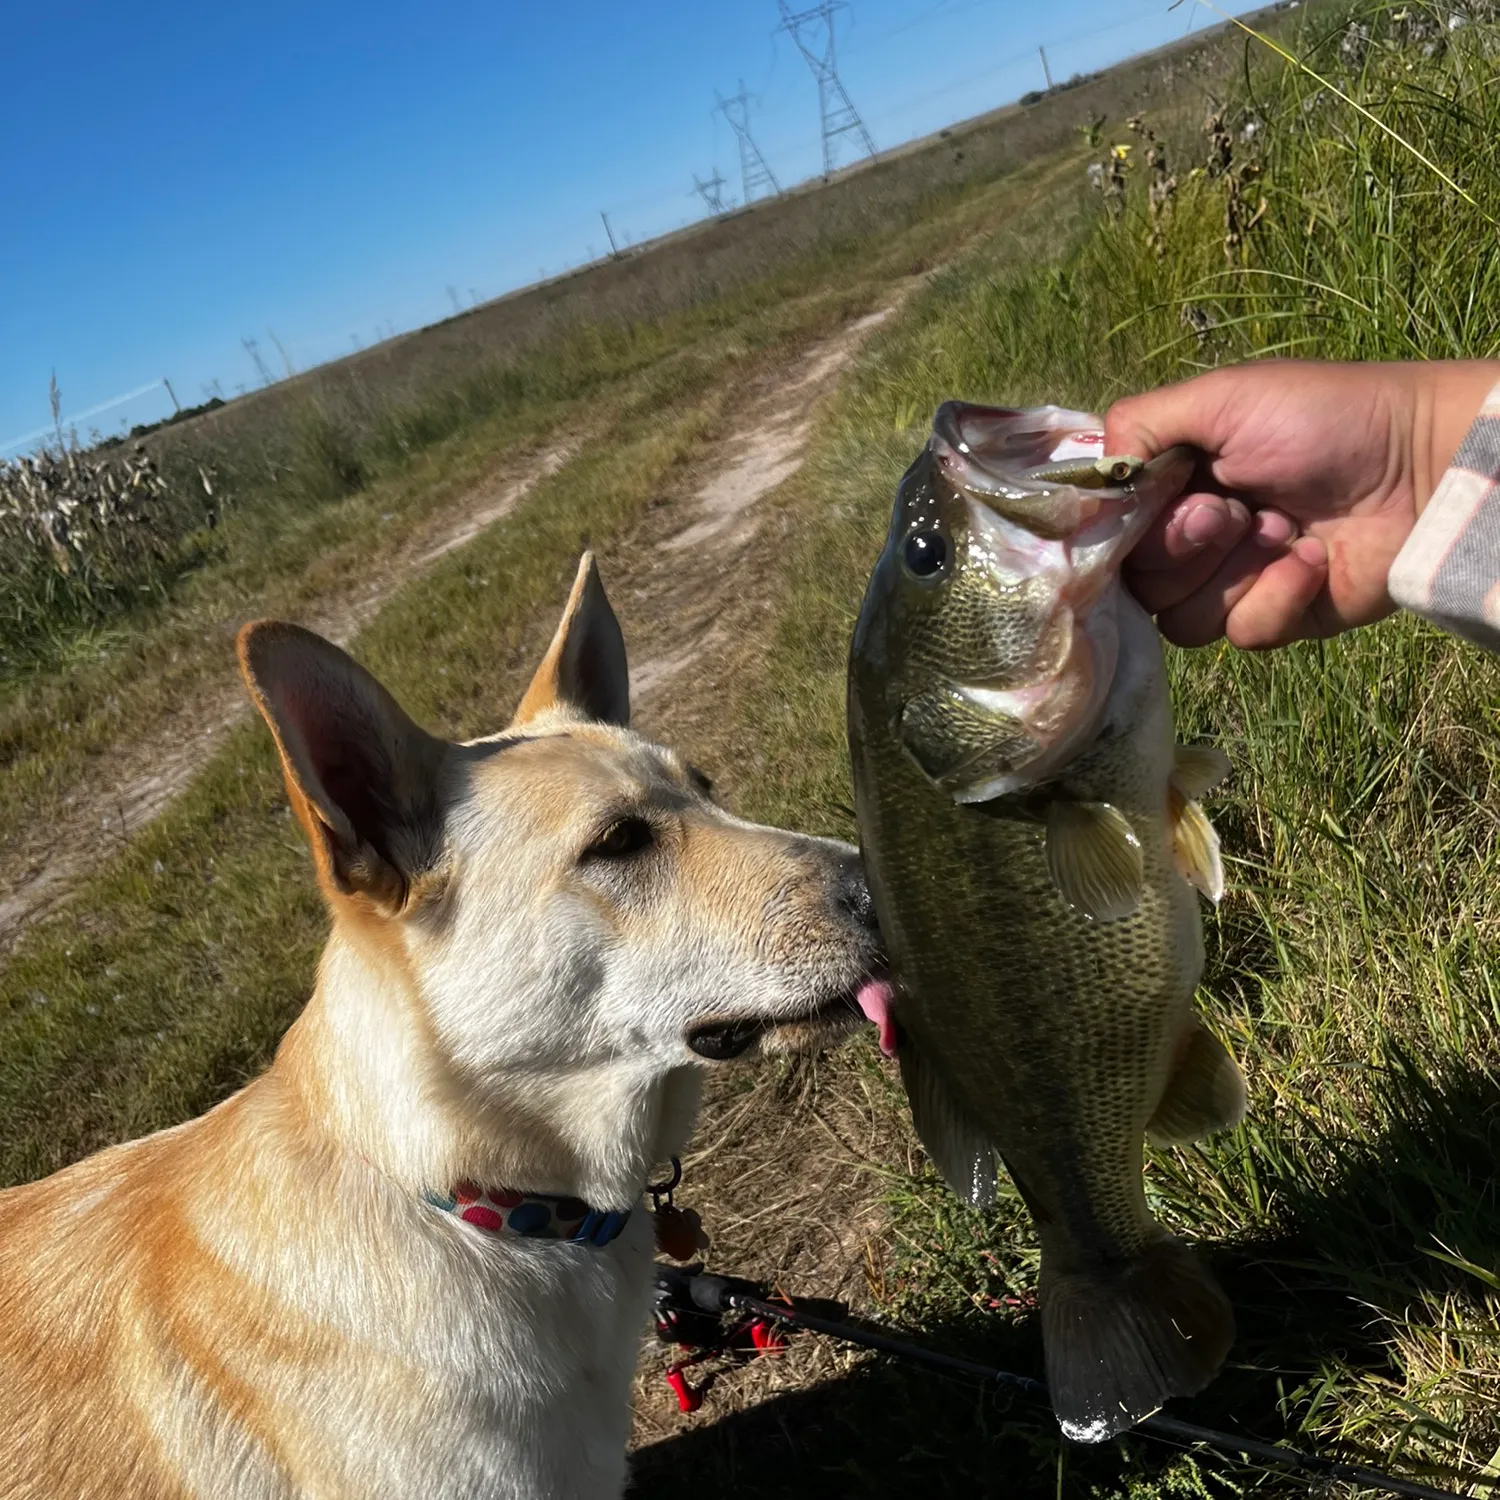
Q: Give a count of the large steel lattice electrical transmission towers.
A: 3